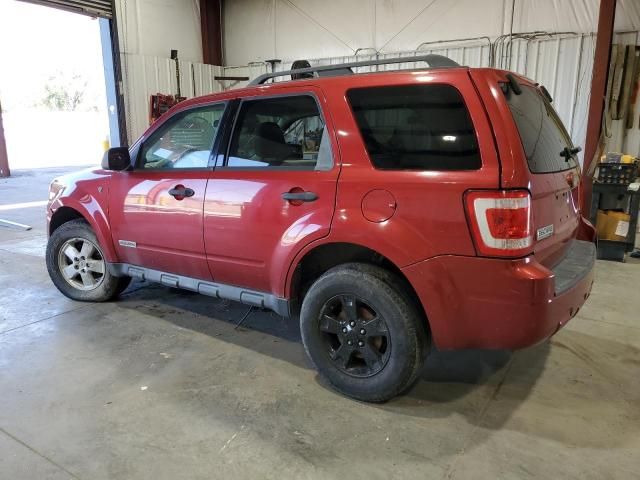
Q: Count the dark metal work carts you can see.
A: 1